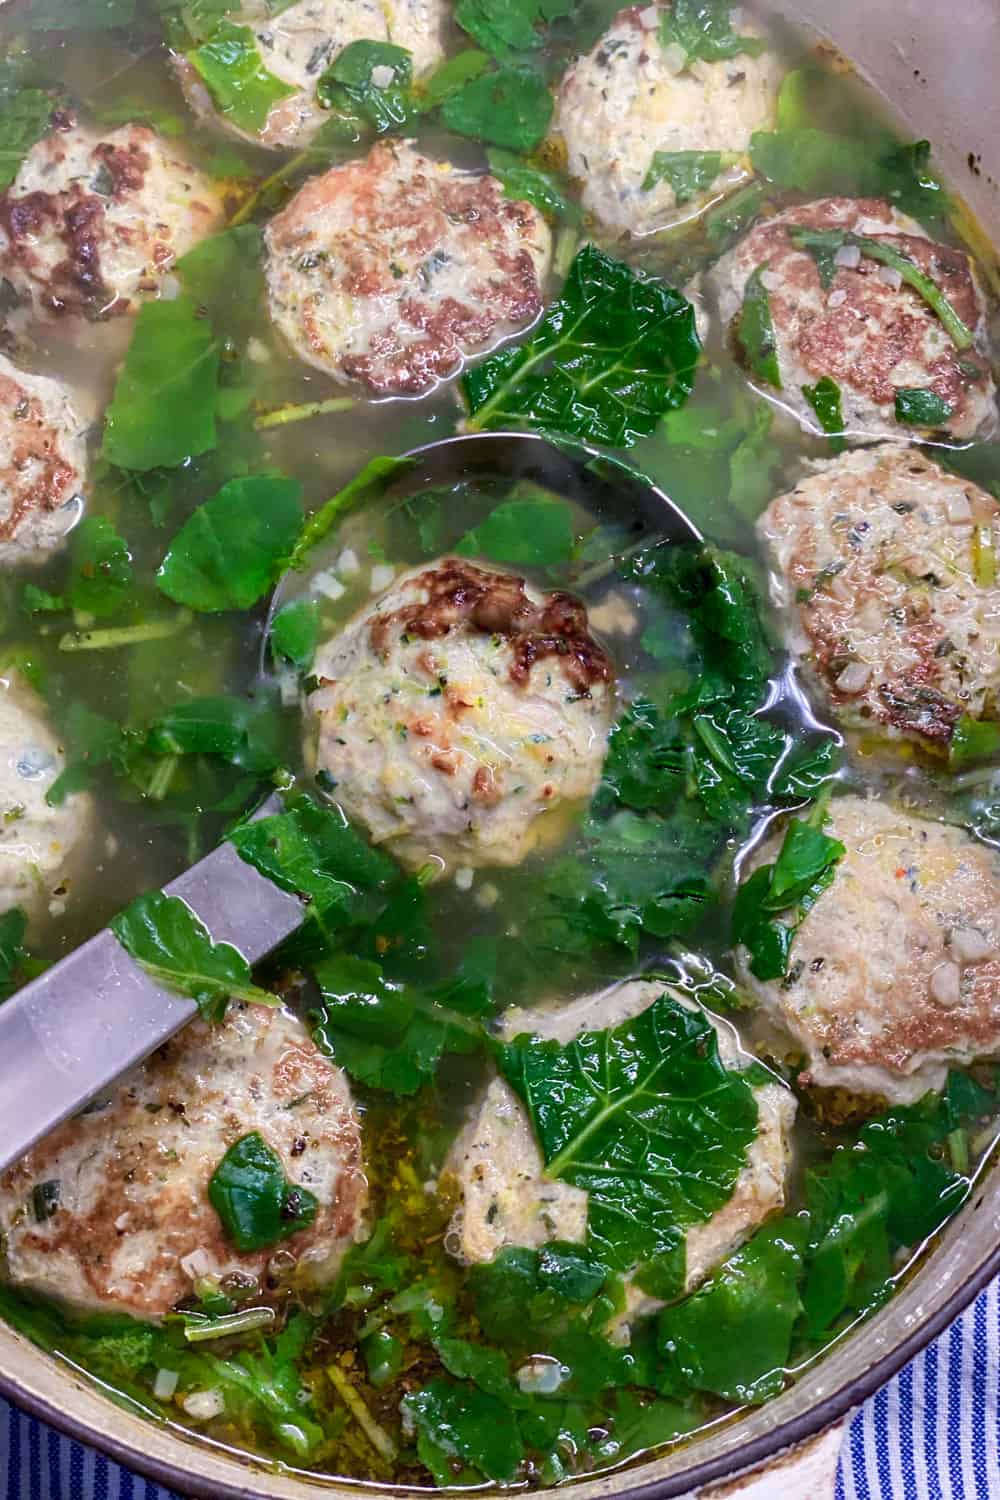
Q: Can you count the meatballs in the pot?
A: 12